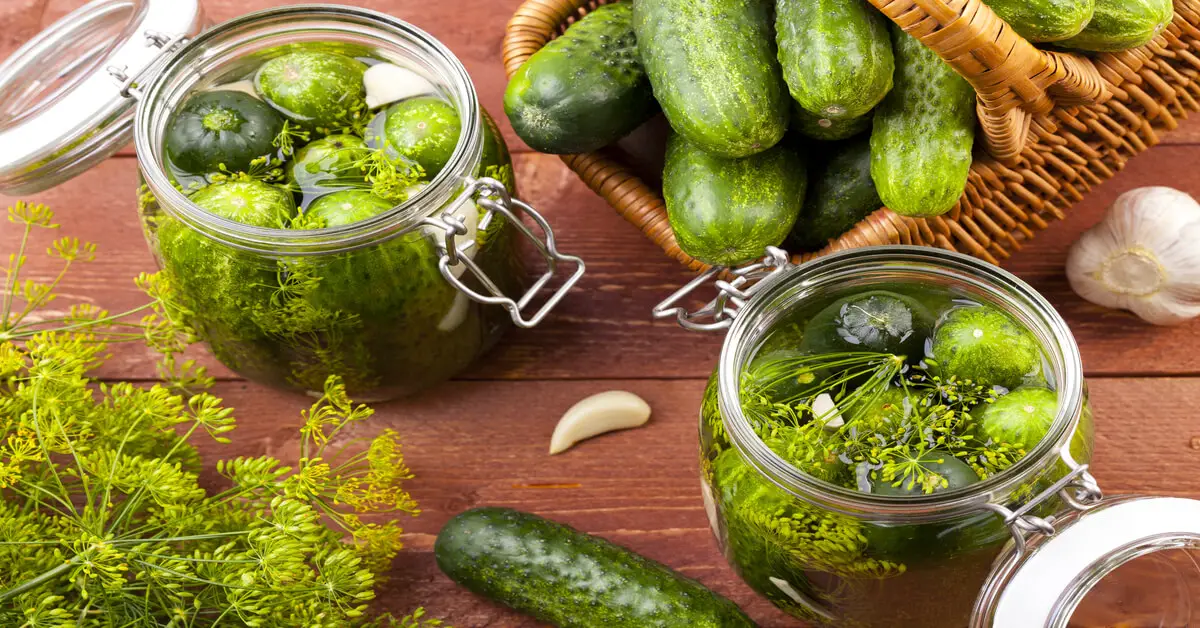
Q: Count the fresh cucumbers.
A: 10